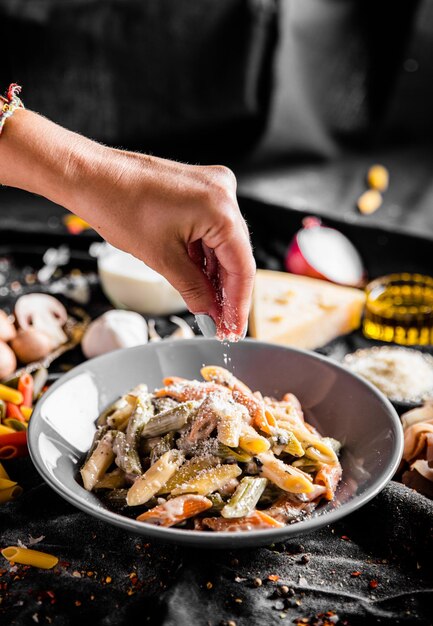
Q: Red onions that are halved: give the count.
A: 1